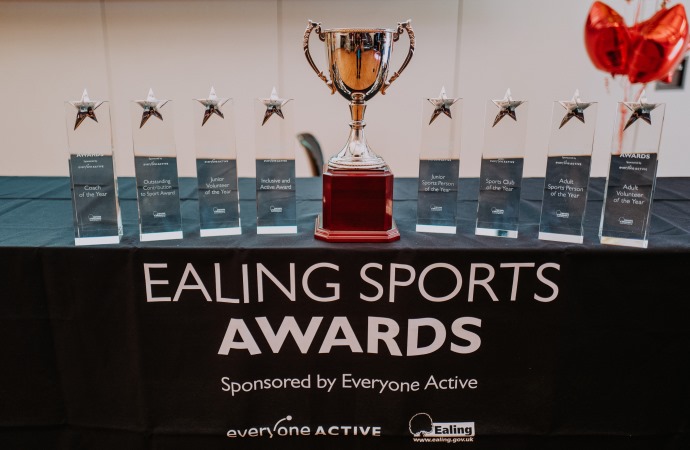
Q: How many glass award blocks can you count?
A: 8